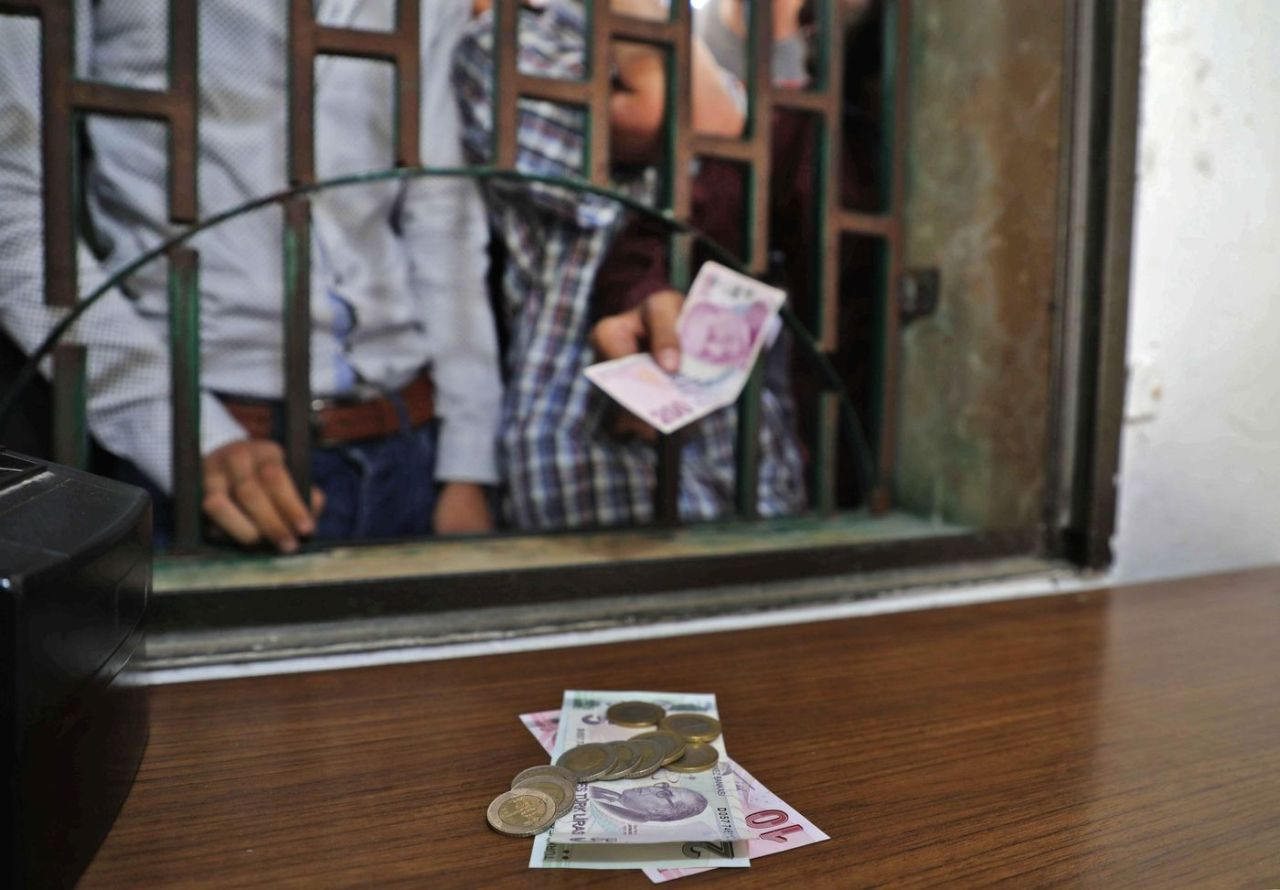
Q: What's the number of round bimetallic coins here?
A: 10